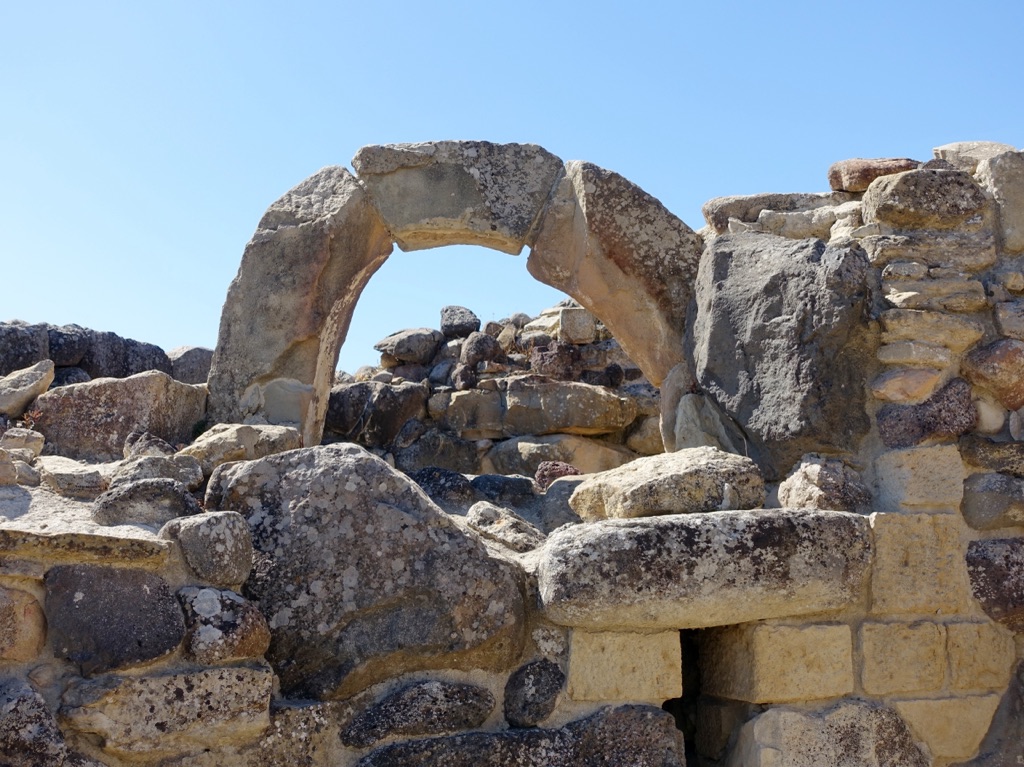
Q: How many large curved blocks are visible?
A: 3